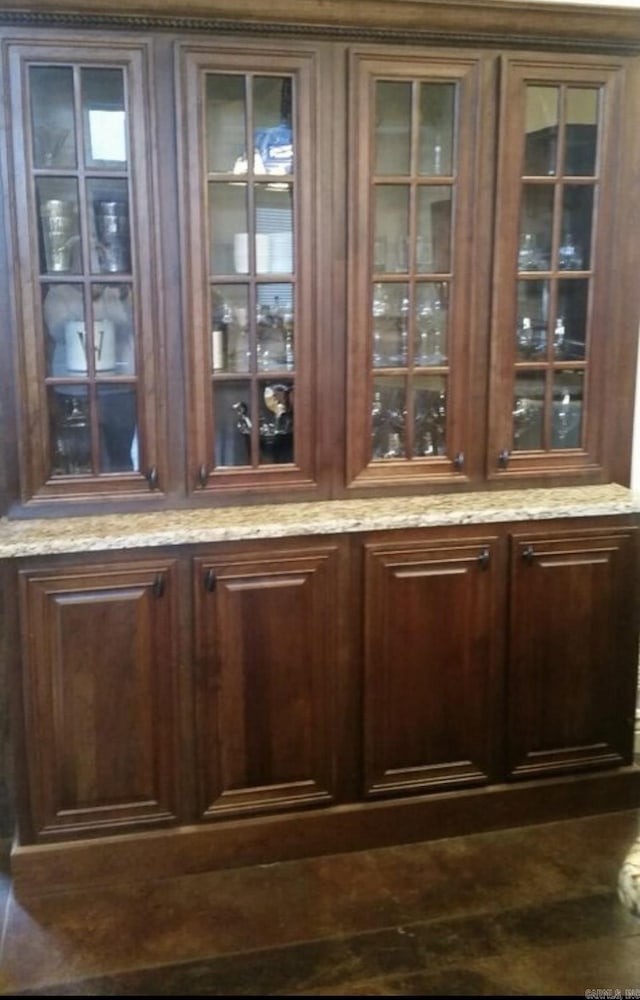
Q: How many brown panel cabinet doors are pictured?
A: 4